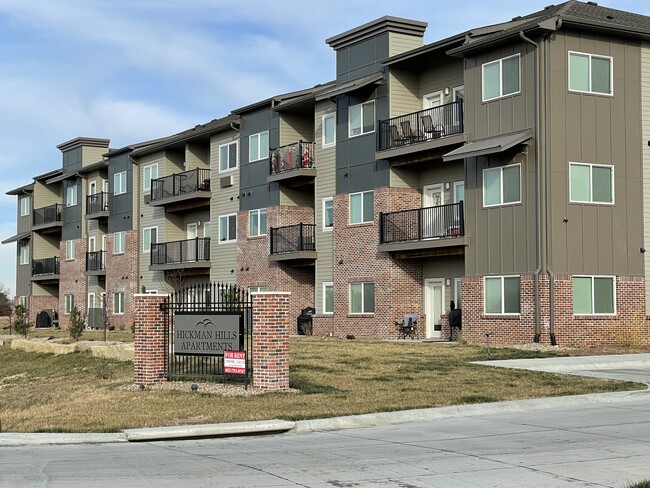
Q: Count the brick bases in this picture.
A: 2